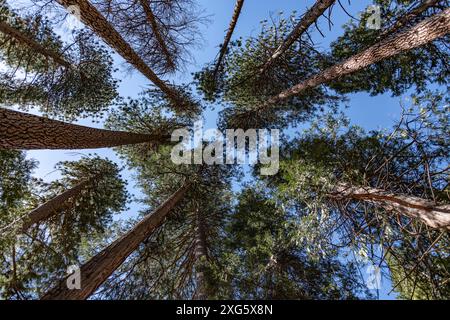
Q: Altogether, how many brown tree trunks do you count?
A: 12